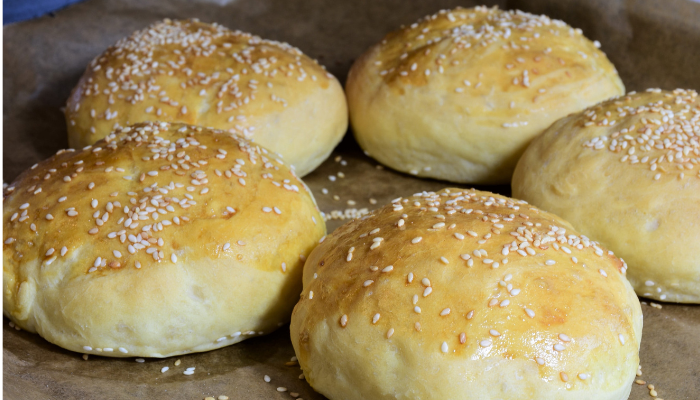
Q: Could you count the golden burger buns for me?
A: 5